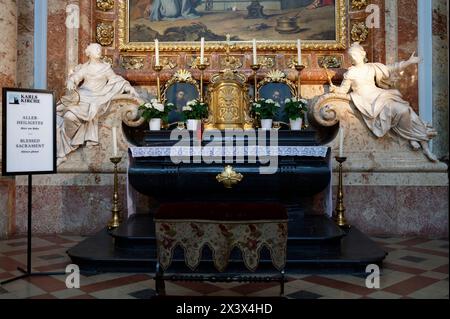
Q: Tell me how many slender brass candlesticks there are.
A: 6